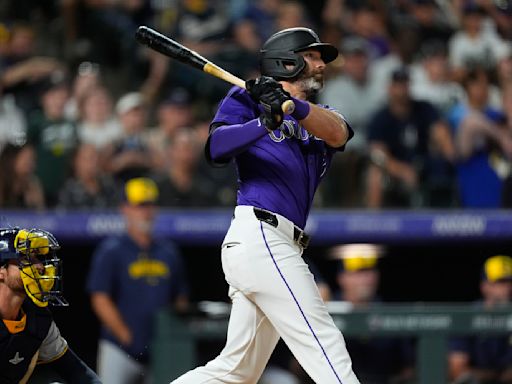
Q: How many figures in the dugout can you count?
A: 3